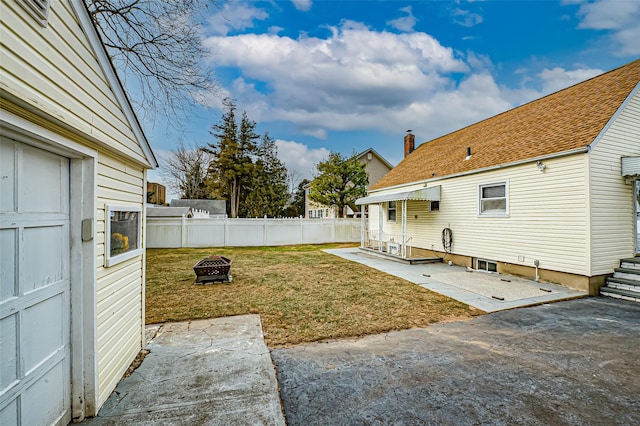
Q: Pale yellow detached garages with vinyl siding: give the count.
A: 1